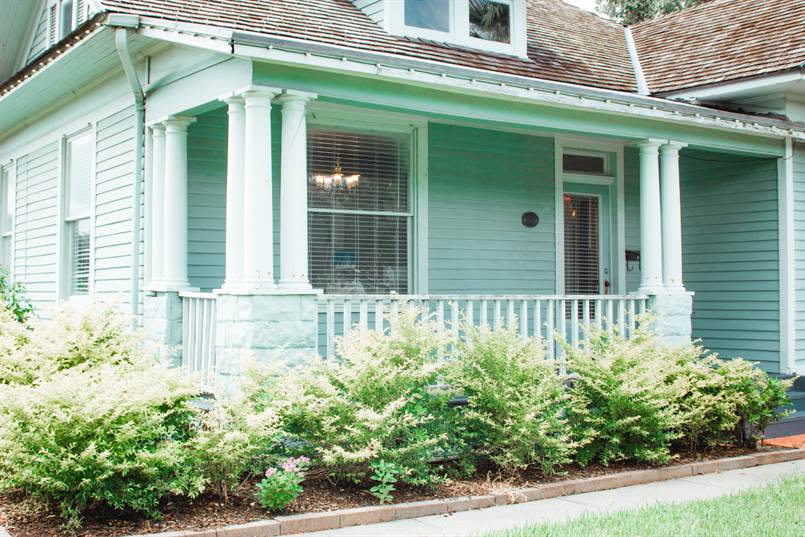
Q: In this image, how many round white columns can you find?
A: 7